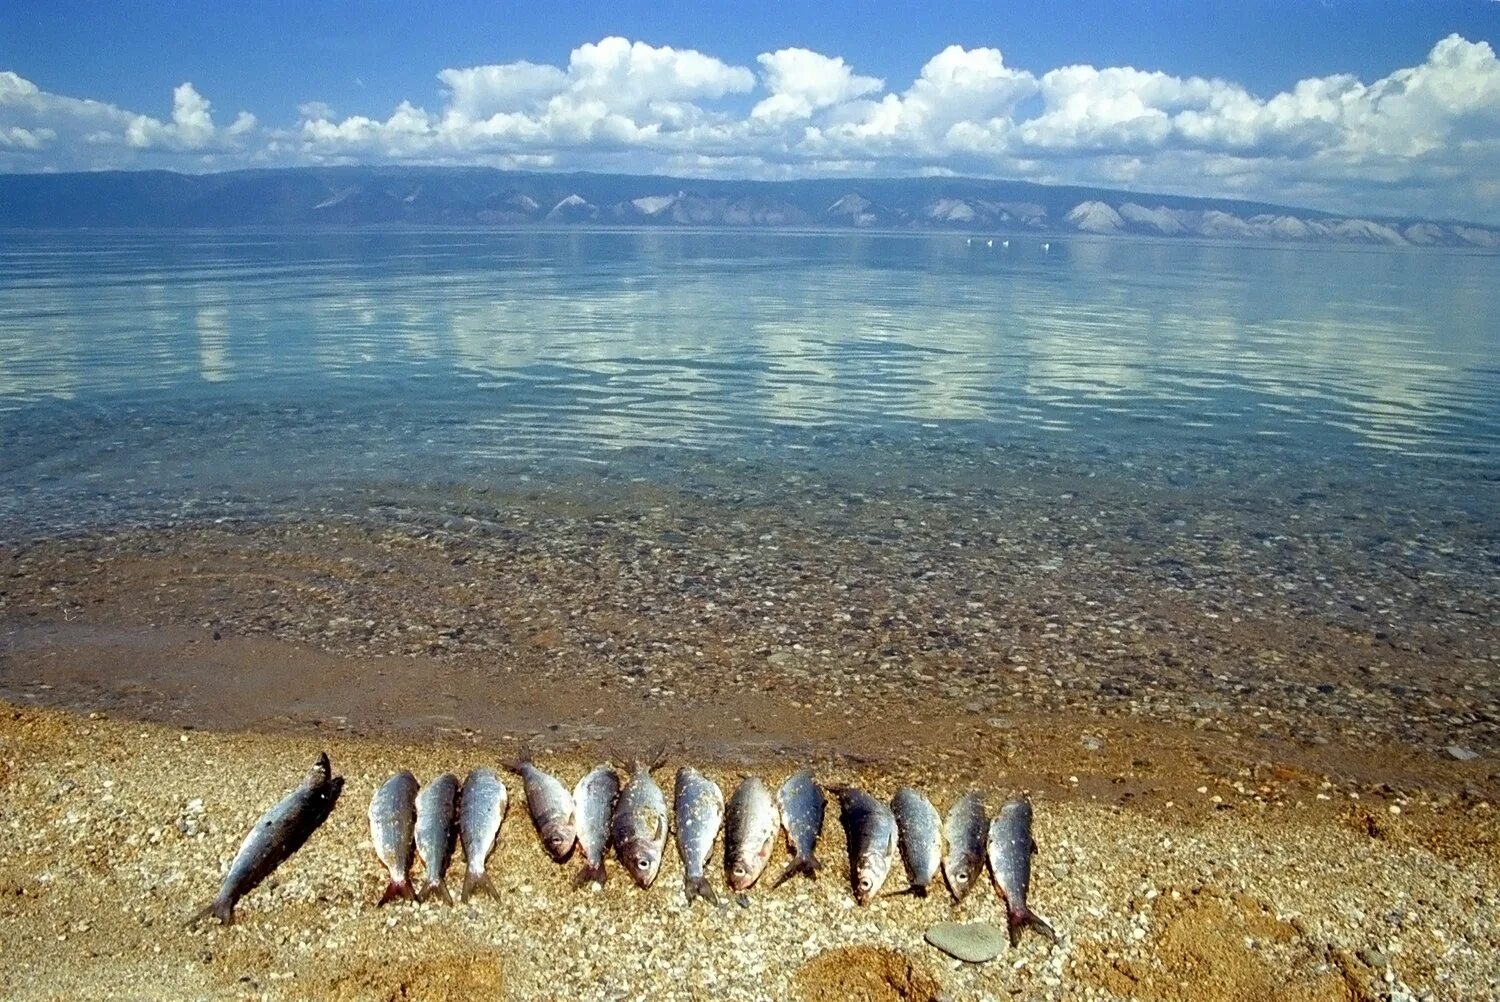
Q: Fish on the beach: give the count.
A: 14